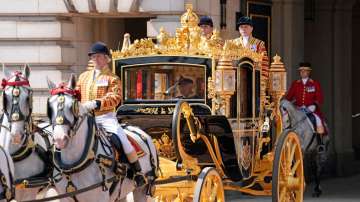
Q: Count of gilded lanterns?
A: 2